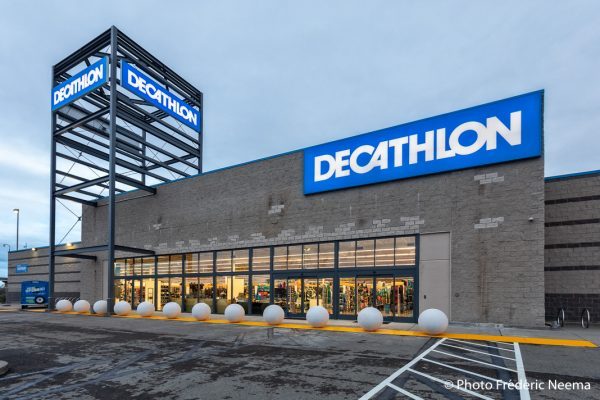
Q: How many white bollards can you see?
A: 12